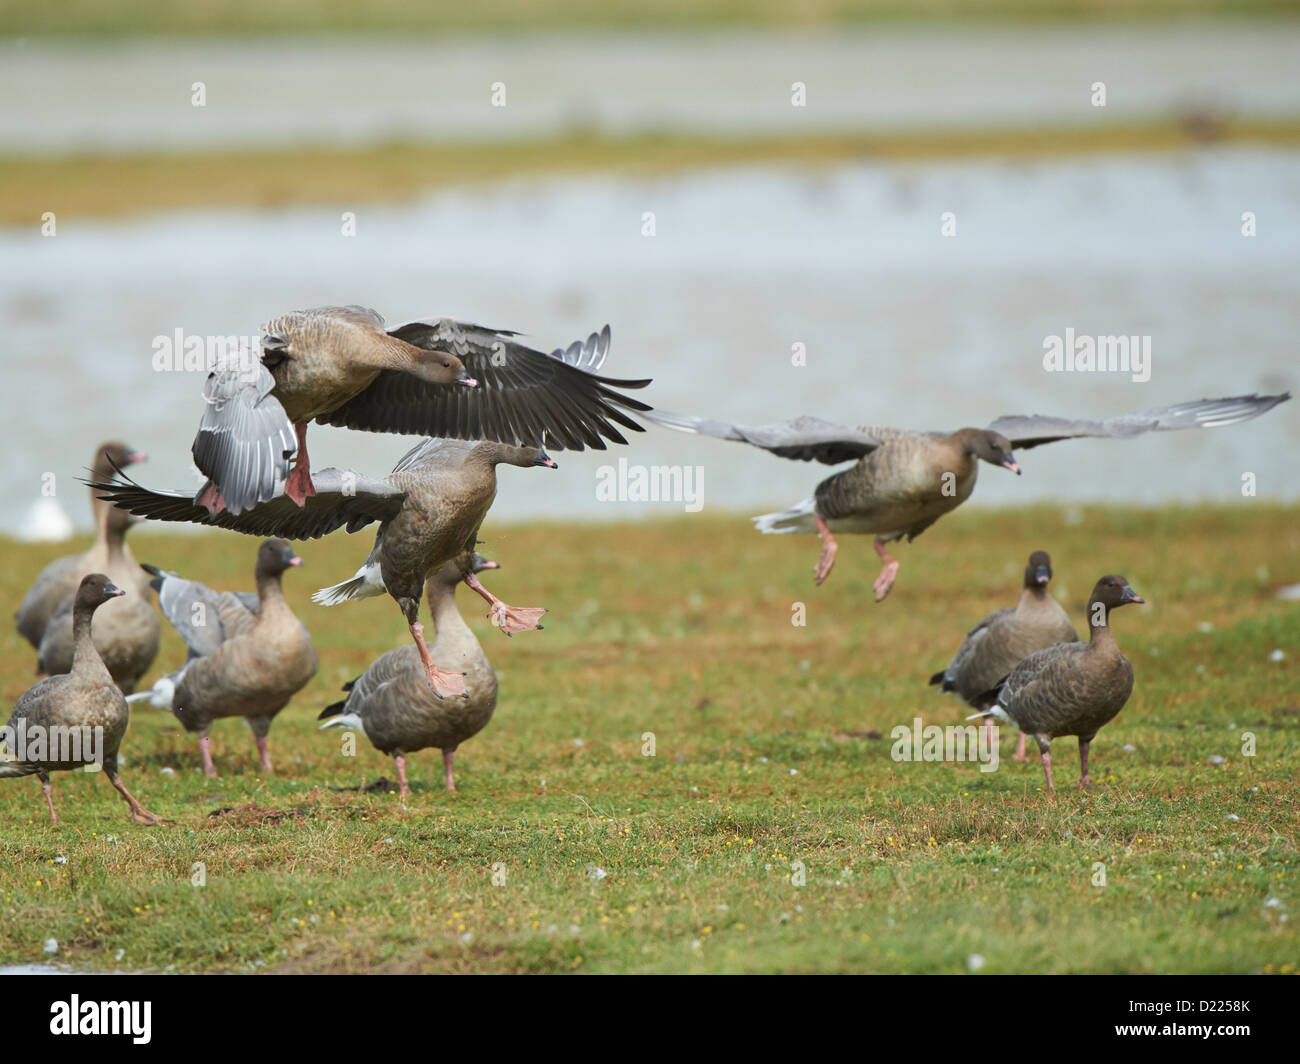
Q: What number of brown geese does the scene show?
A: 10